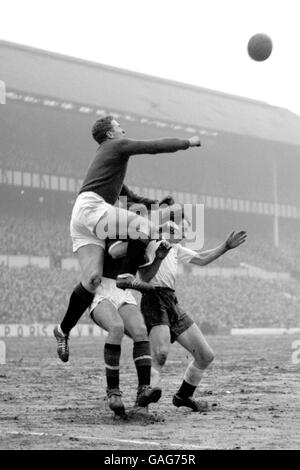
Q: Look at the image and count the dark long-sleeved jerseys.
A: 1